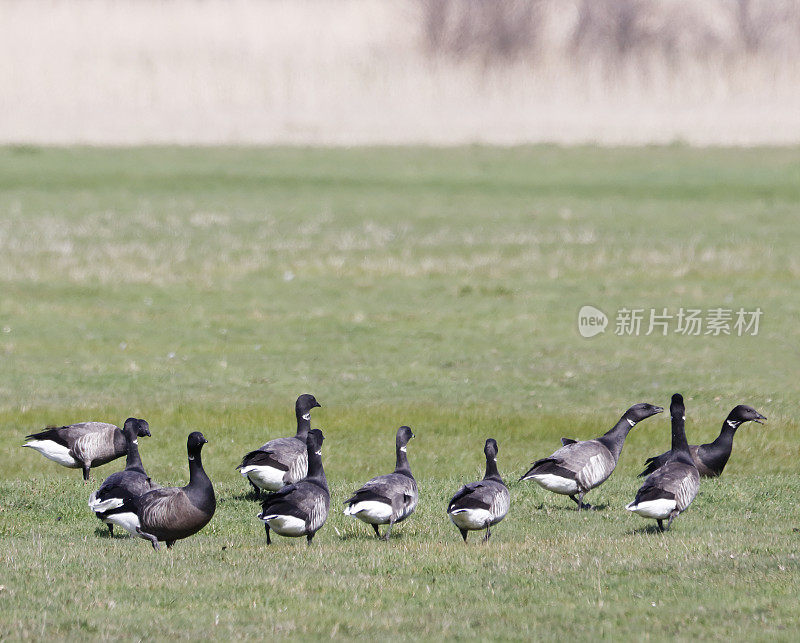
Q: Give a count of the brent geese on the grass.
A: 10